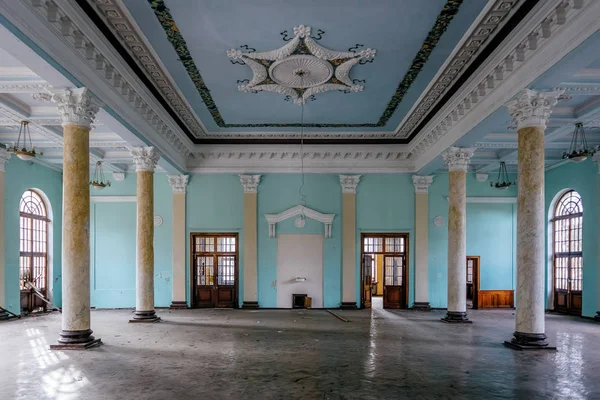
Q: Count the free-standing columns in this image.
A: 4